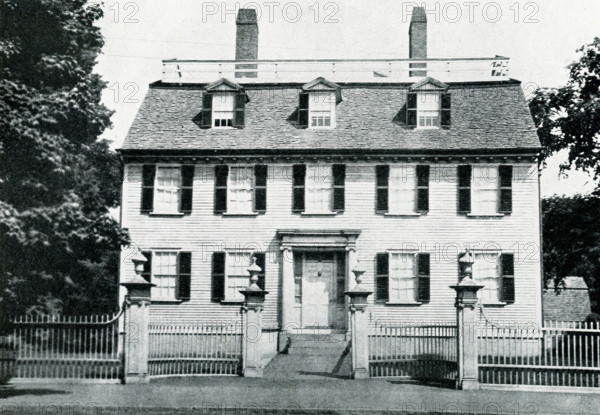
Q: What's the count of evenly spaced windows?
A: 12